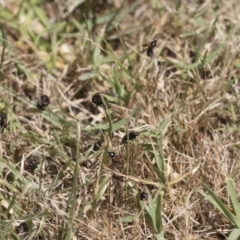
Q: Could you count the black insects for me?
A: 8